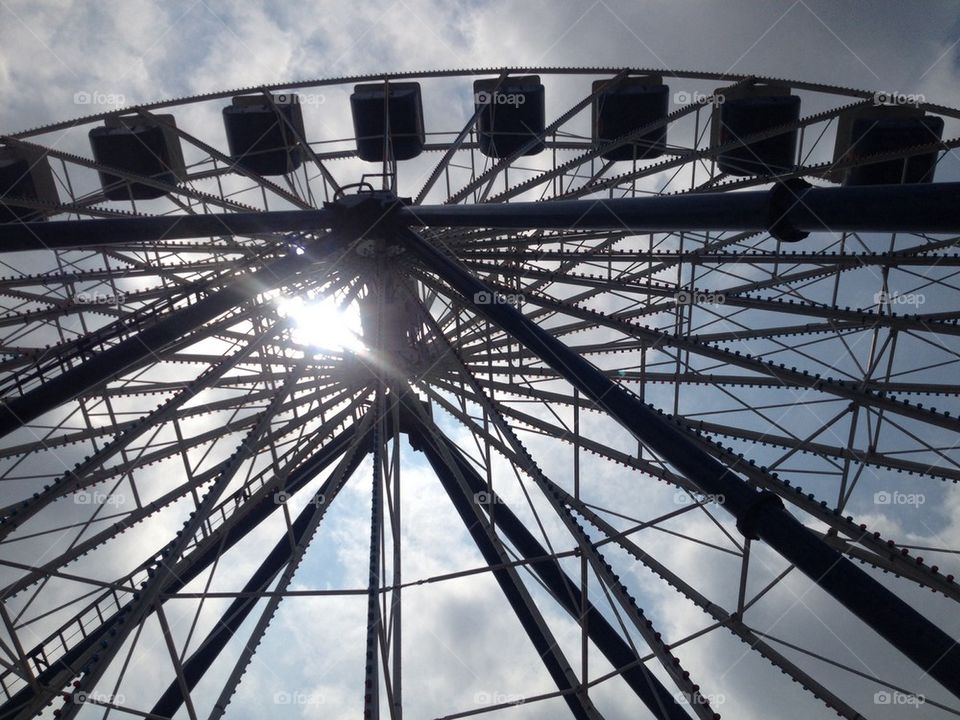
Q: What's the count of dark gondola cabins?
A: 8